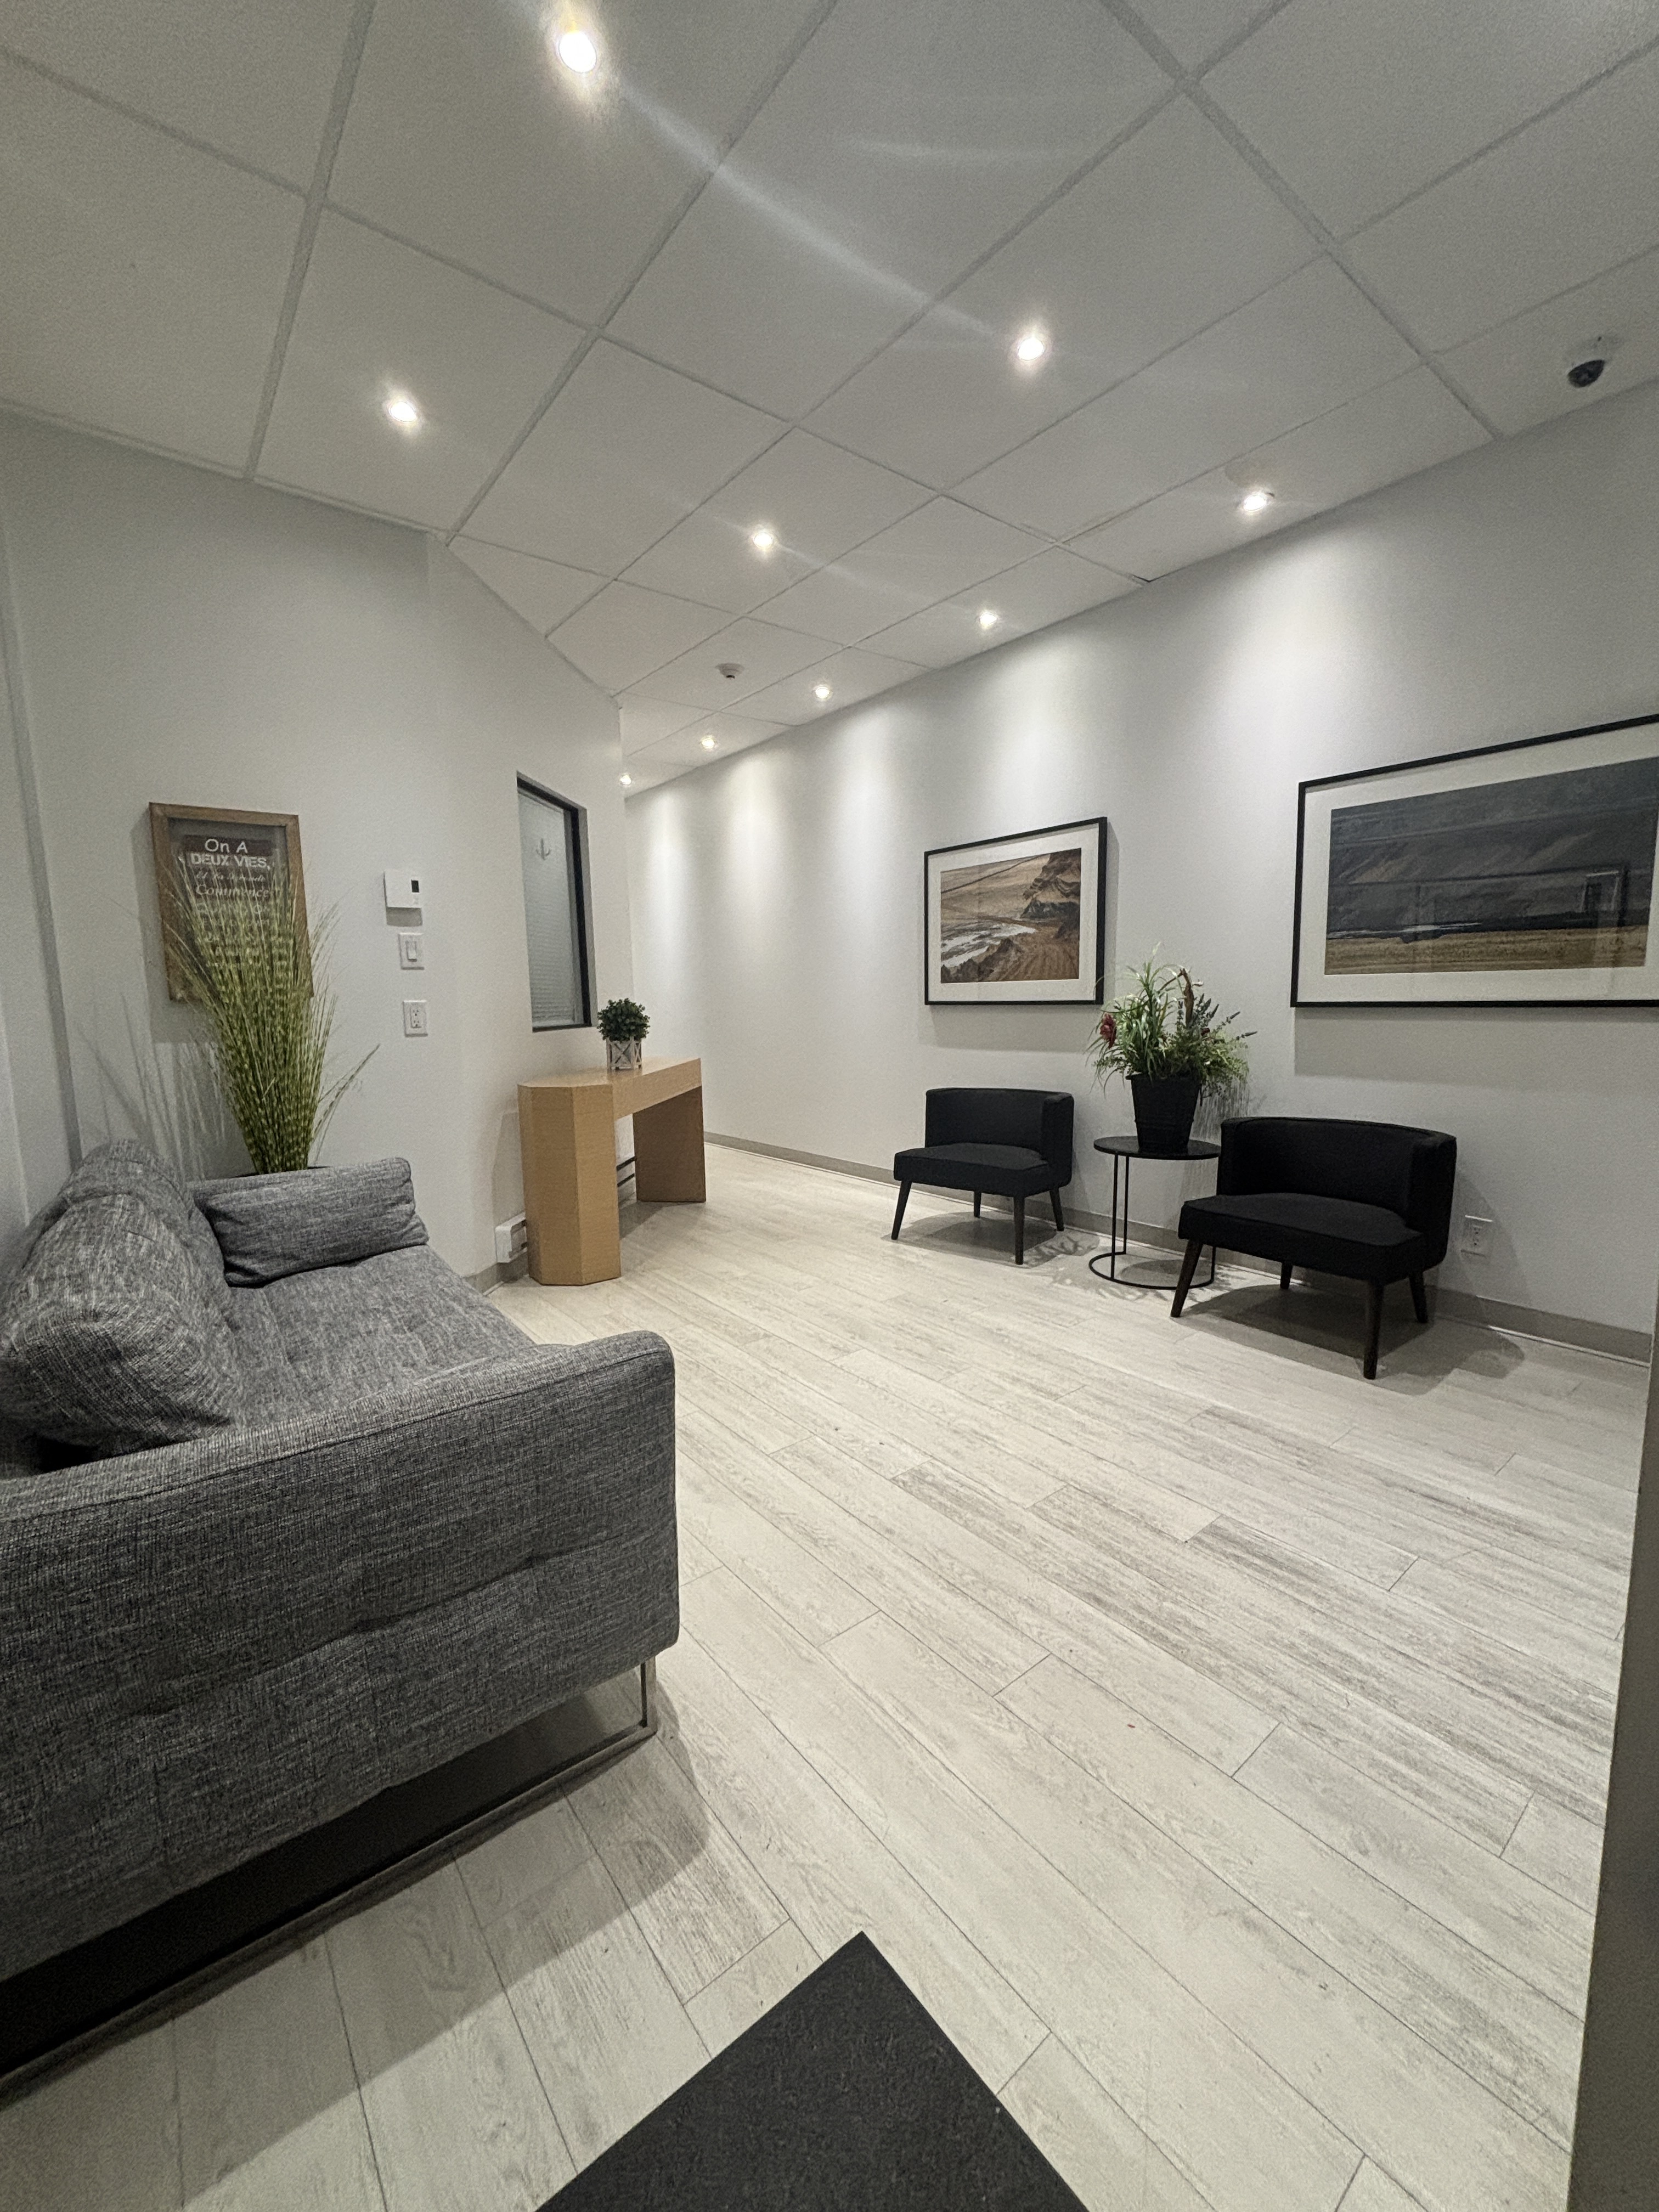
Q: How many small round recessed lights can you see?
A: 9